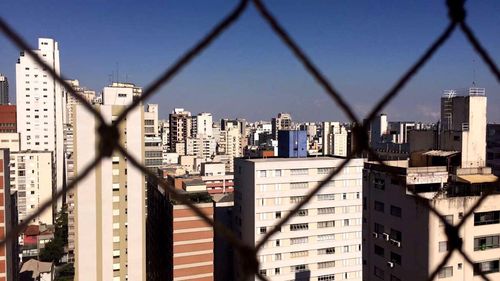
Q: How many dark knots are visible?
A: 5